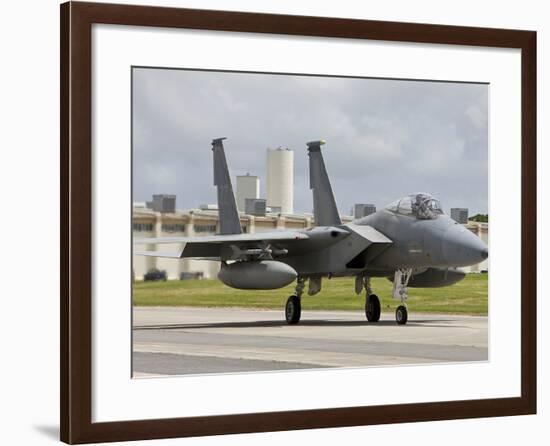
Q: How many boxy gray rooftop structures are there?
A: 4